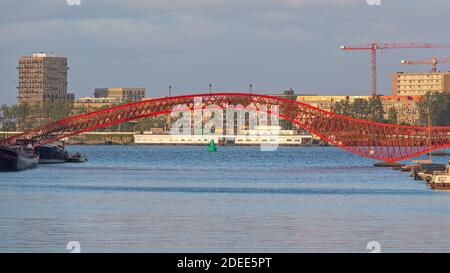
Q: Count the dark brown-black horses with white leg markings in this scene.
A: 0